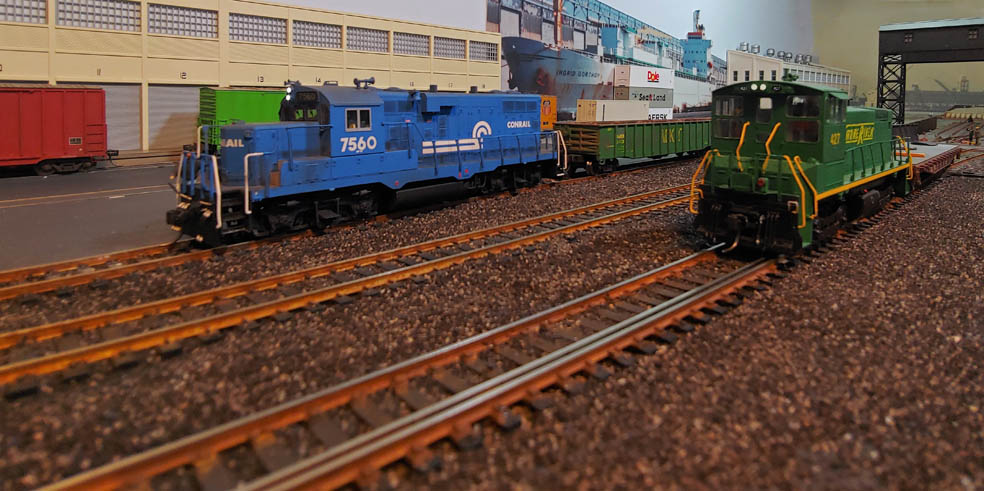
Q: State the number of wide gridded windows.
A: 9